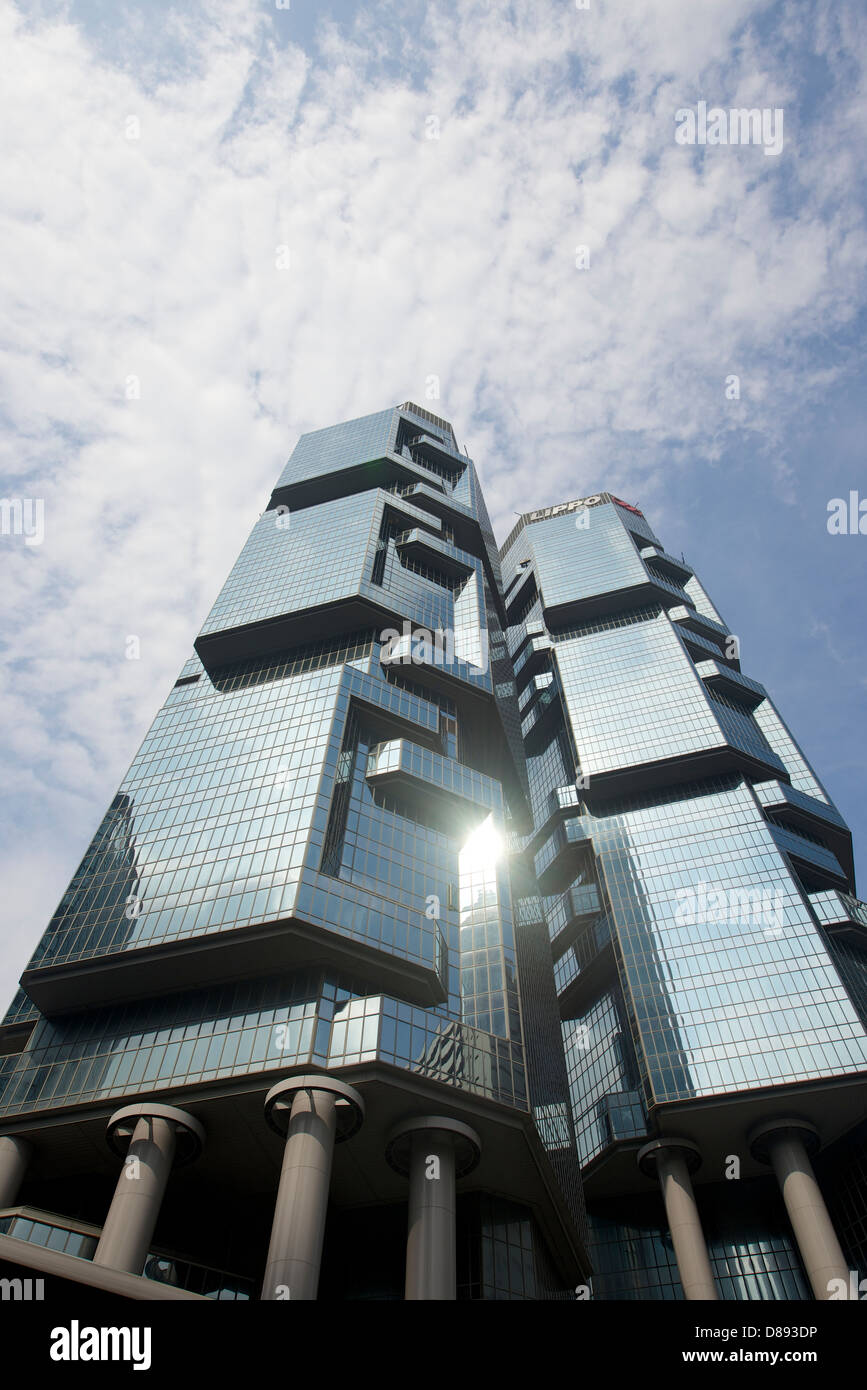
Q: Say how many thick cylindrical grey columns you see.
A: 6